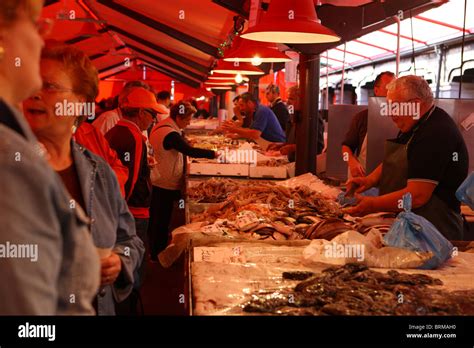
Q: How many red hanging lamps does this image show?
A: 6